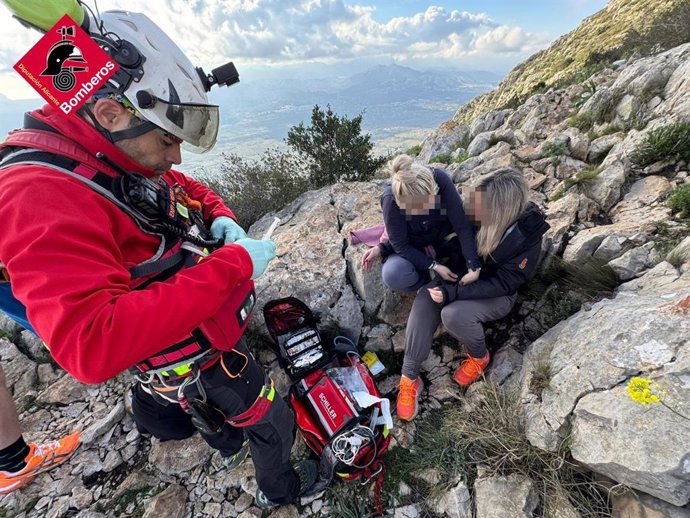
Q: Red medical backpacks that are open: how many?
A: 1